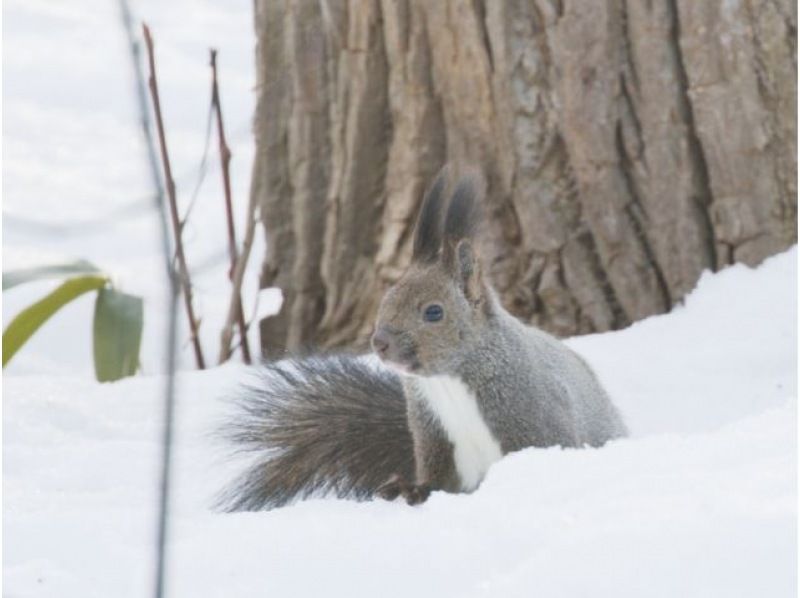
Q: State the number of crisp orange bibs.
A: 0